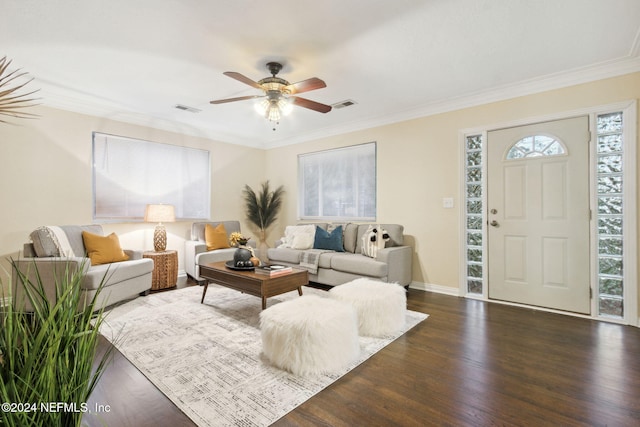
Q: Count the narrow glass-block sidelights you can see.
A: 2